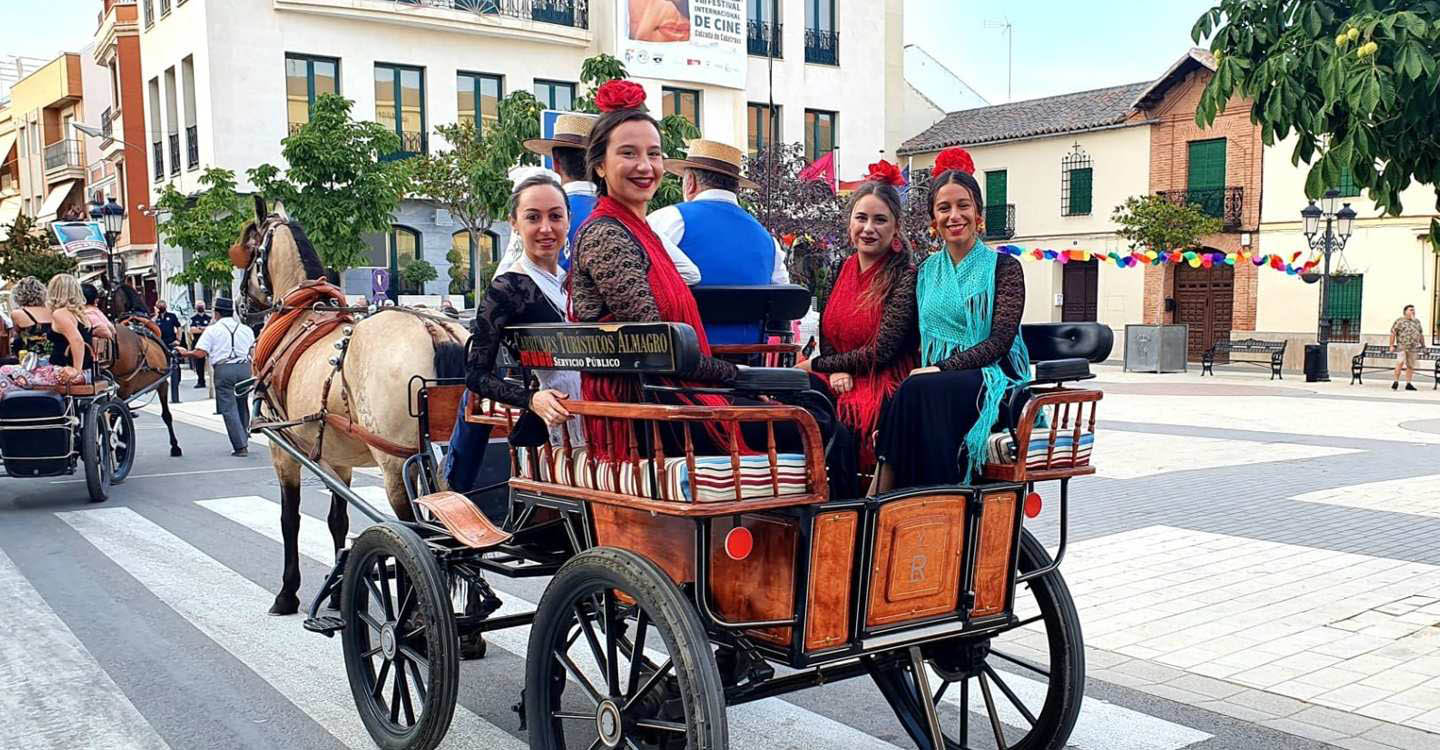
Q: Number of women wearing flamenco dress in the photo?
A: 4